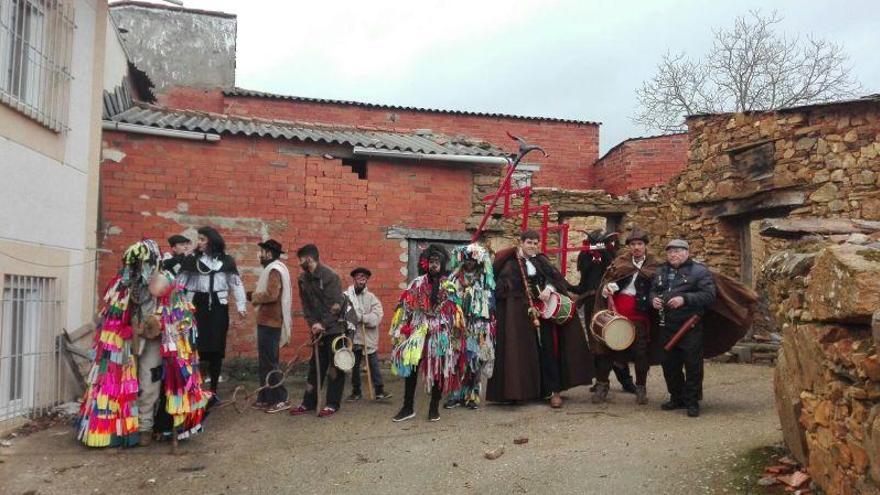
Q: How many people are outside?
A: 12